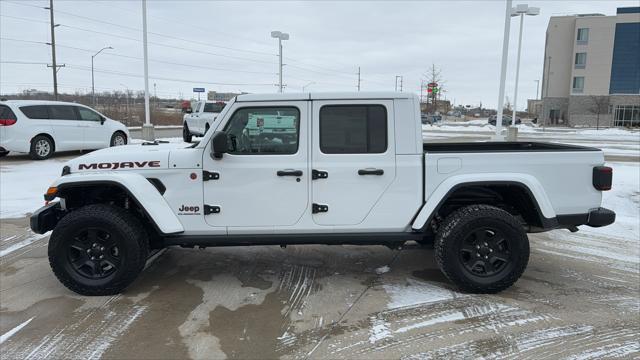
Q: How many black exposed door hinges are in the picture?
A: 4